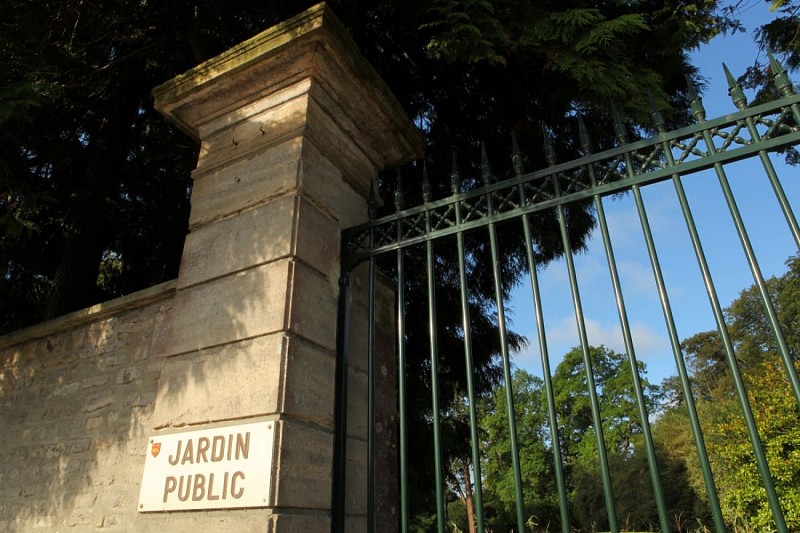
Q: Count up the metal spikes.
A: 13